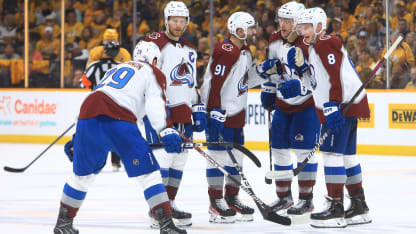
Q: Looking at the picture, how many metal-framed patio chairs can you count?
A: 0